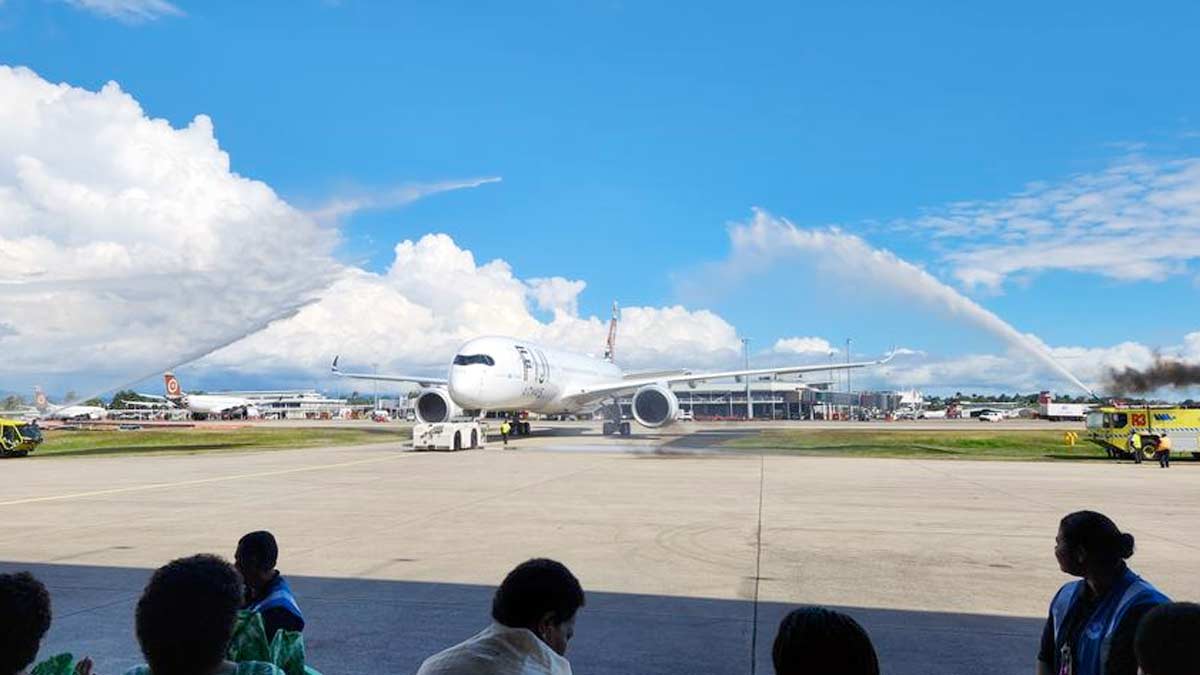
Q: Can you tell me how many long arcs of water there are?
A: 2